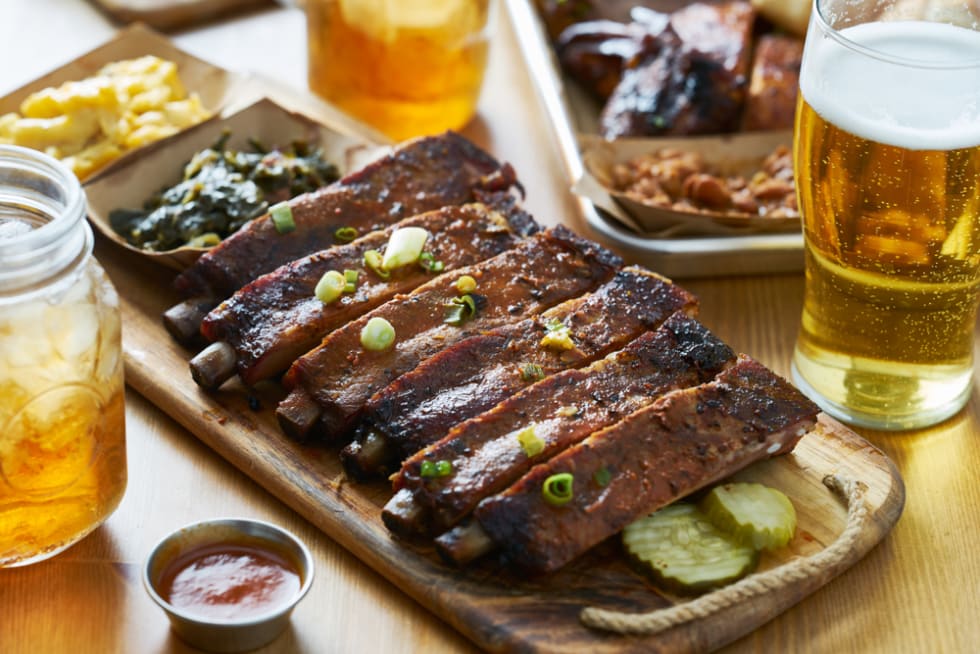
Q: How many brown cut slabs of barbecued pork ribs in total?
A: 6